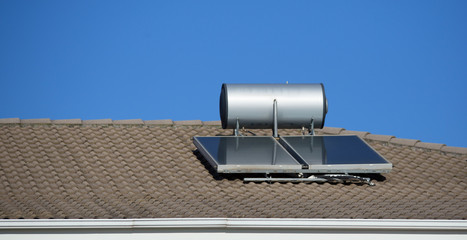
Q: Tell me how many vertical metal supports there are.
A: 3